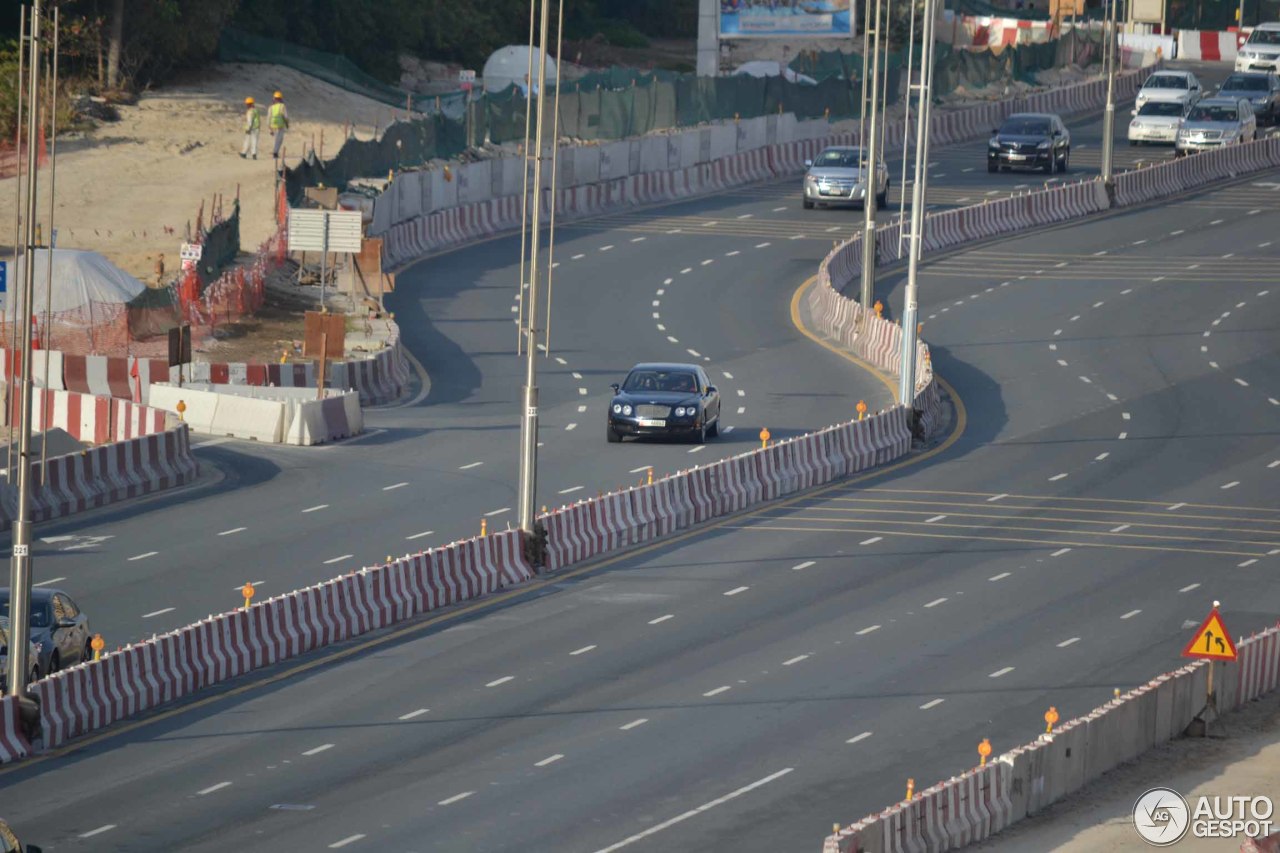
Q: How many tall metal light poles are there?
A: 5